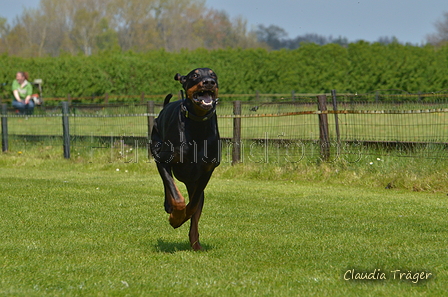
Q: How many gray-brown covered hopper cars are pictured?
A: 0